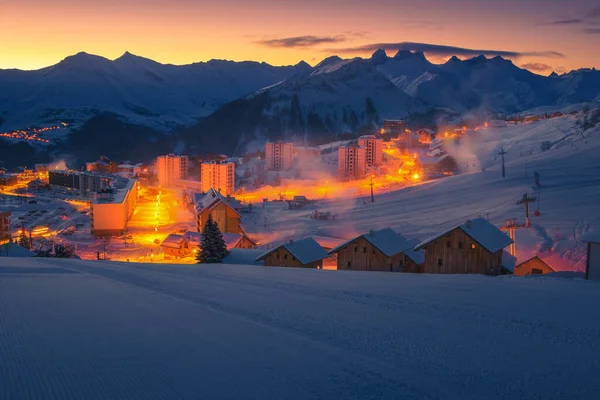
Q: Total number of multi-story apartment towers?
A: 5